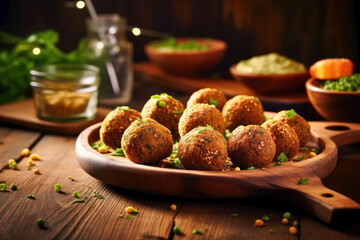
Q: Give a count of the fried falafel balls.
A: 10